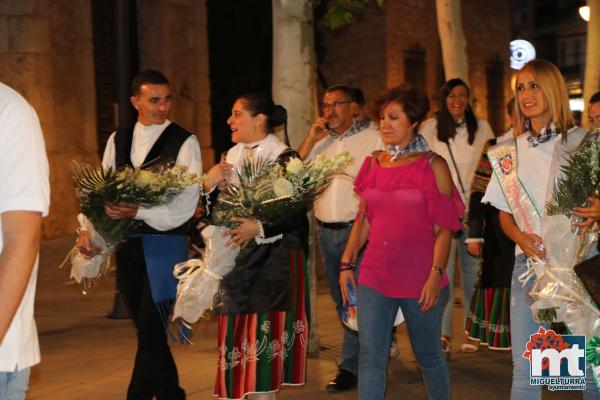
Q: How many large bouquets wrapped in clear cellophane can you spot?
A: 3